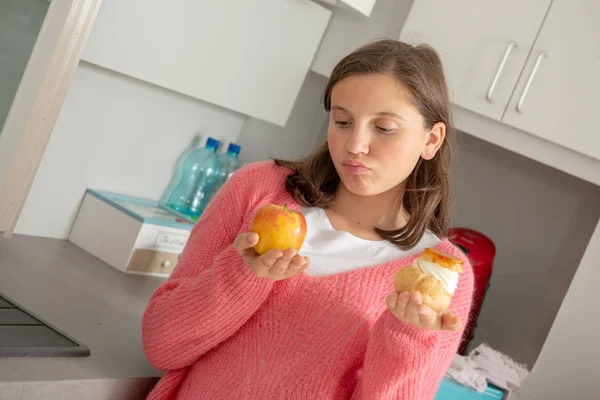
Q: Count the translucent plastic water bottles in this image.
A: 2